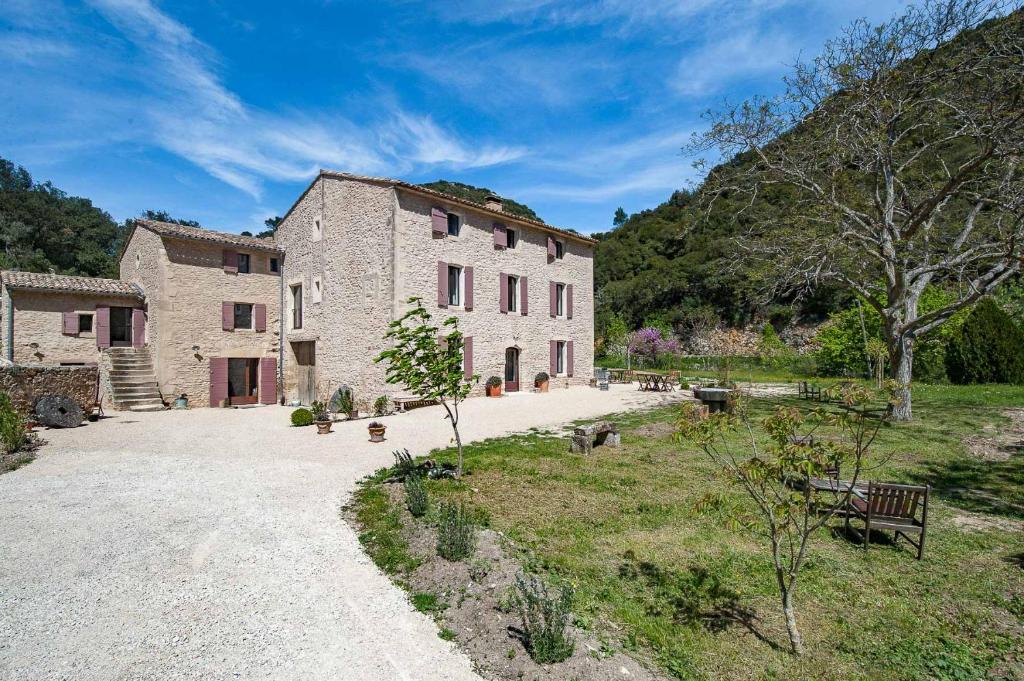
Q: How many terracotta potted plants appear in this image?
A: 4